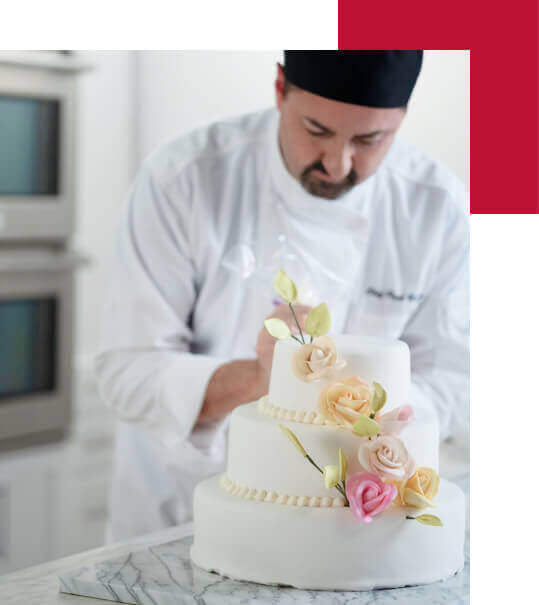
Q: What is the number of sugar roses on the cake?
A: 6